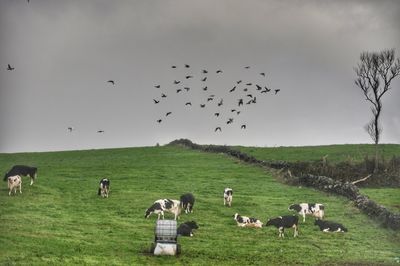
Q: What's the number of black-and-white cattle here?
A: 11